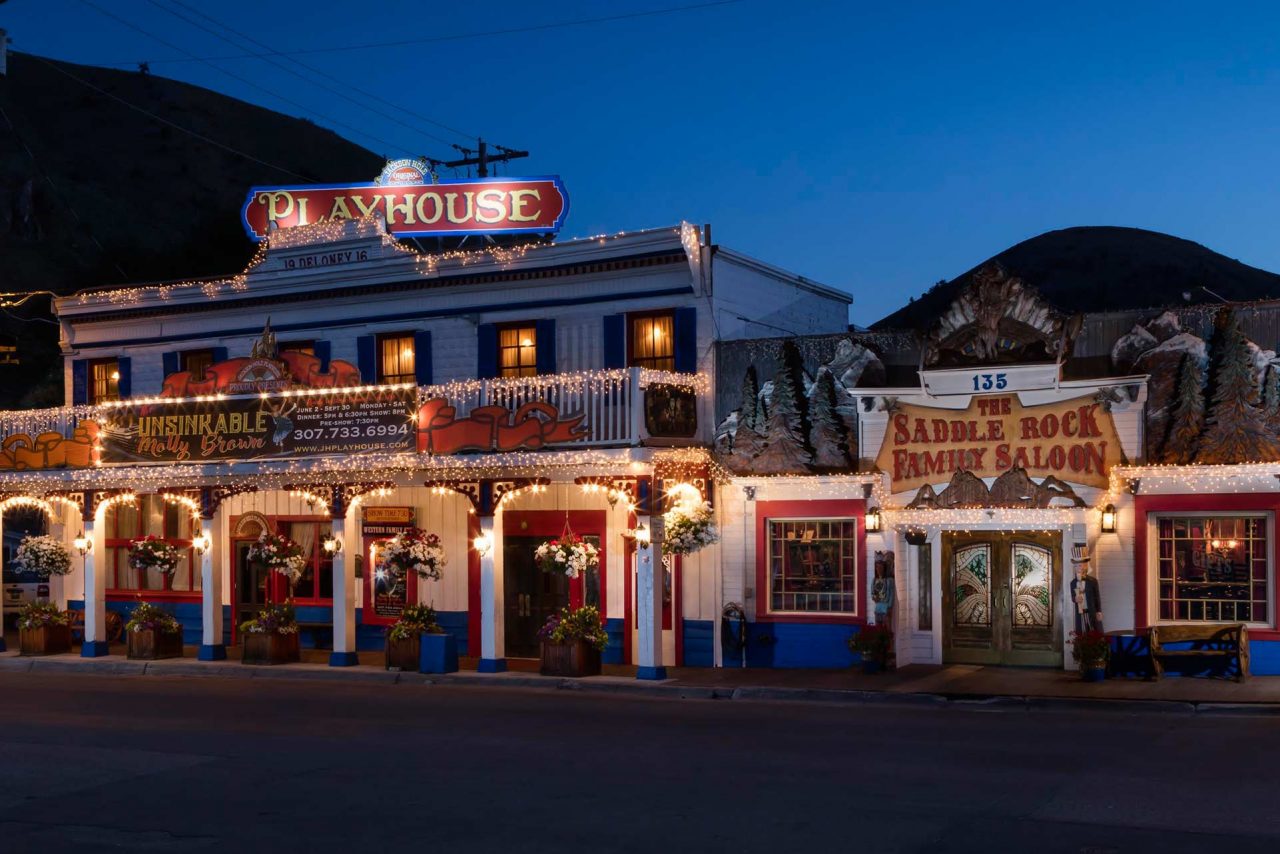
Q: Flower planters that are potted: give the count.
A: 7